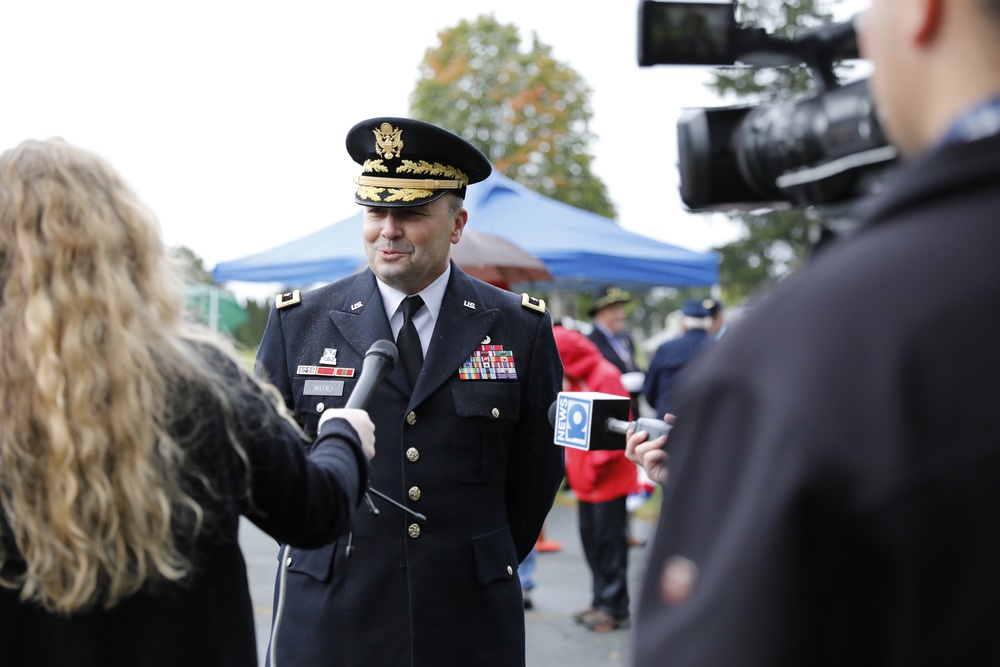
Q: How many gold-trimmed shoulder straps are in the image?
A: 2